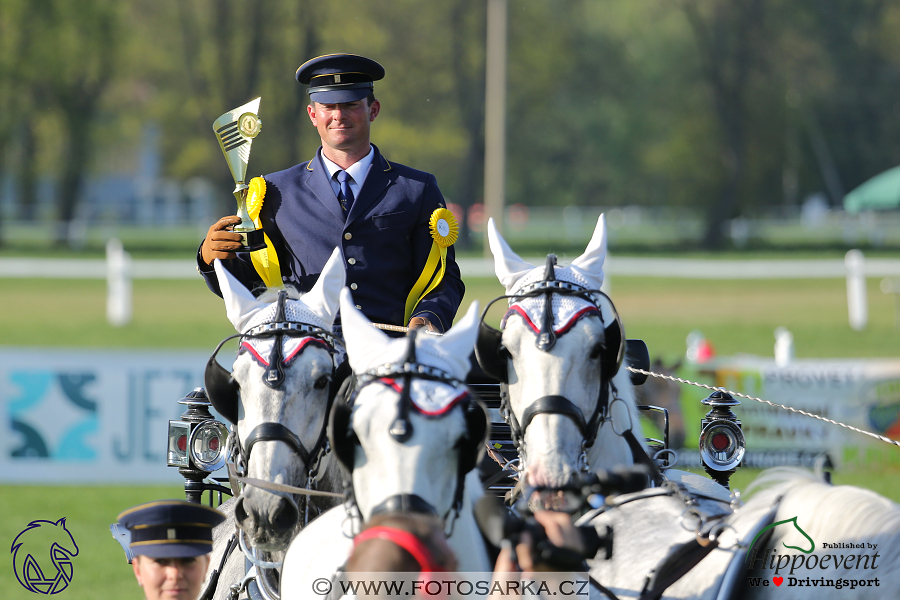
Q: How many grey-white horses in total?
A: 4